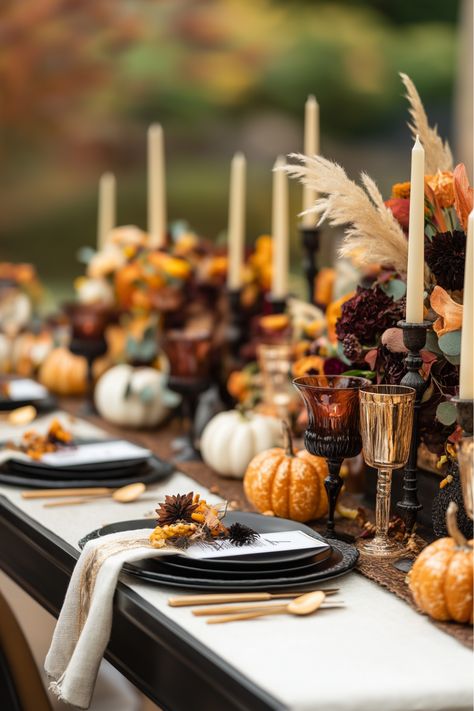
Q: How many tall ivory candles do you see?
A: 7